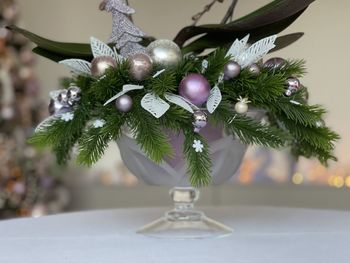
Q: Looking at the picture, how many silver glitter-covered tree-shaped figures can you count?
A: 1